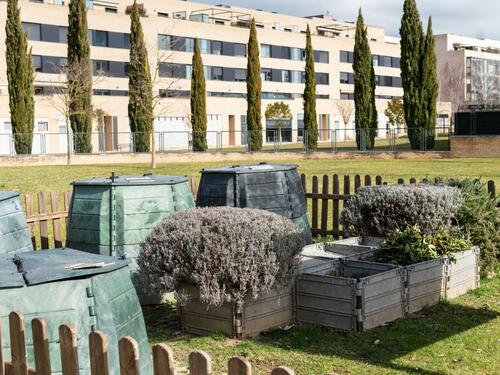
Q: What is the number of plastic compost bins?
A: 4